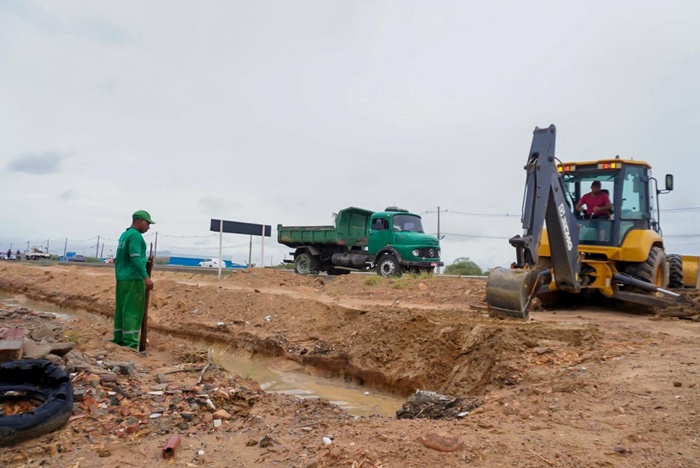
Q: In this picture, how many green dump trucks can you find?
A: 1